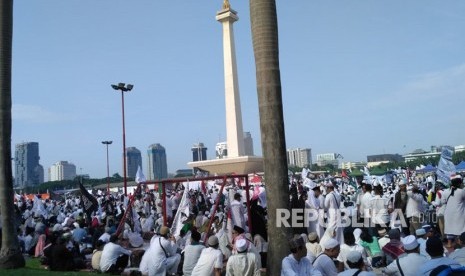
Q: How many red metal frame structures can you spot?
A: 1